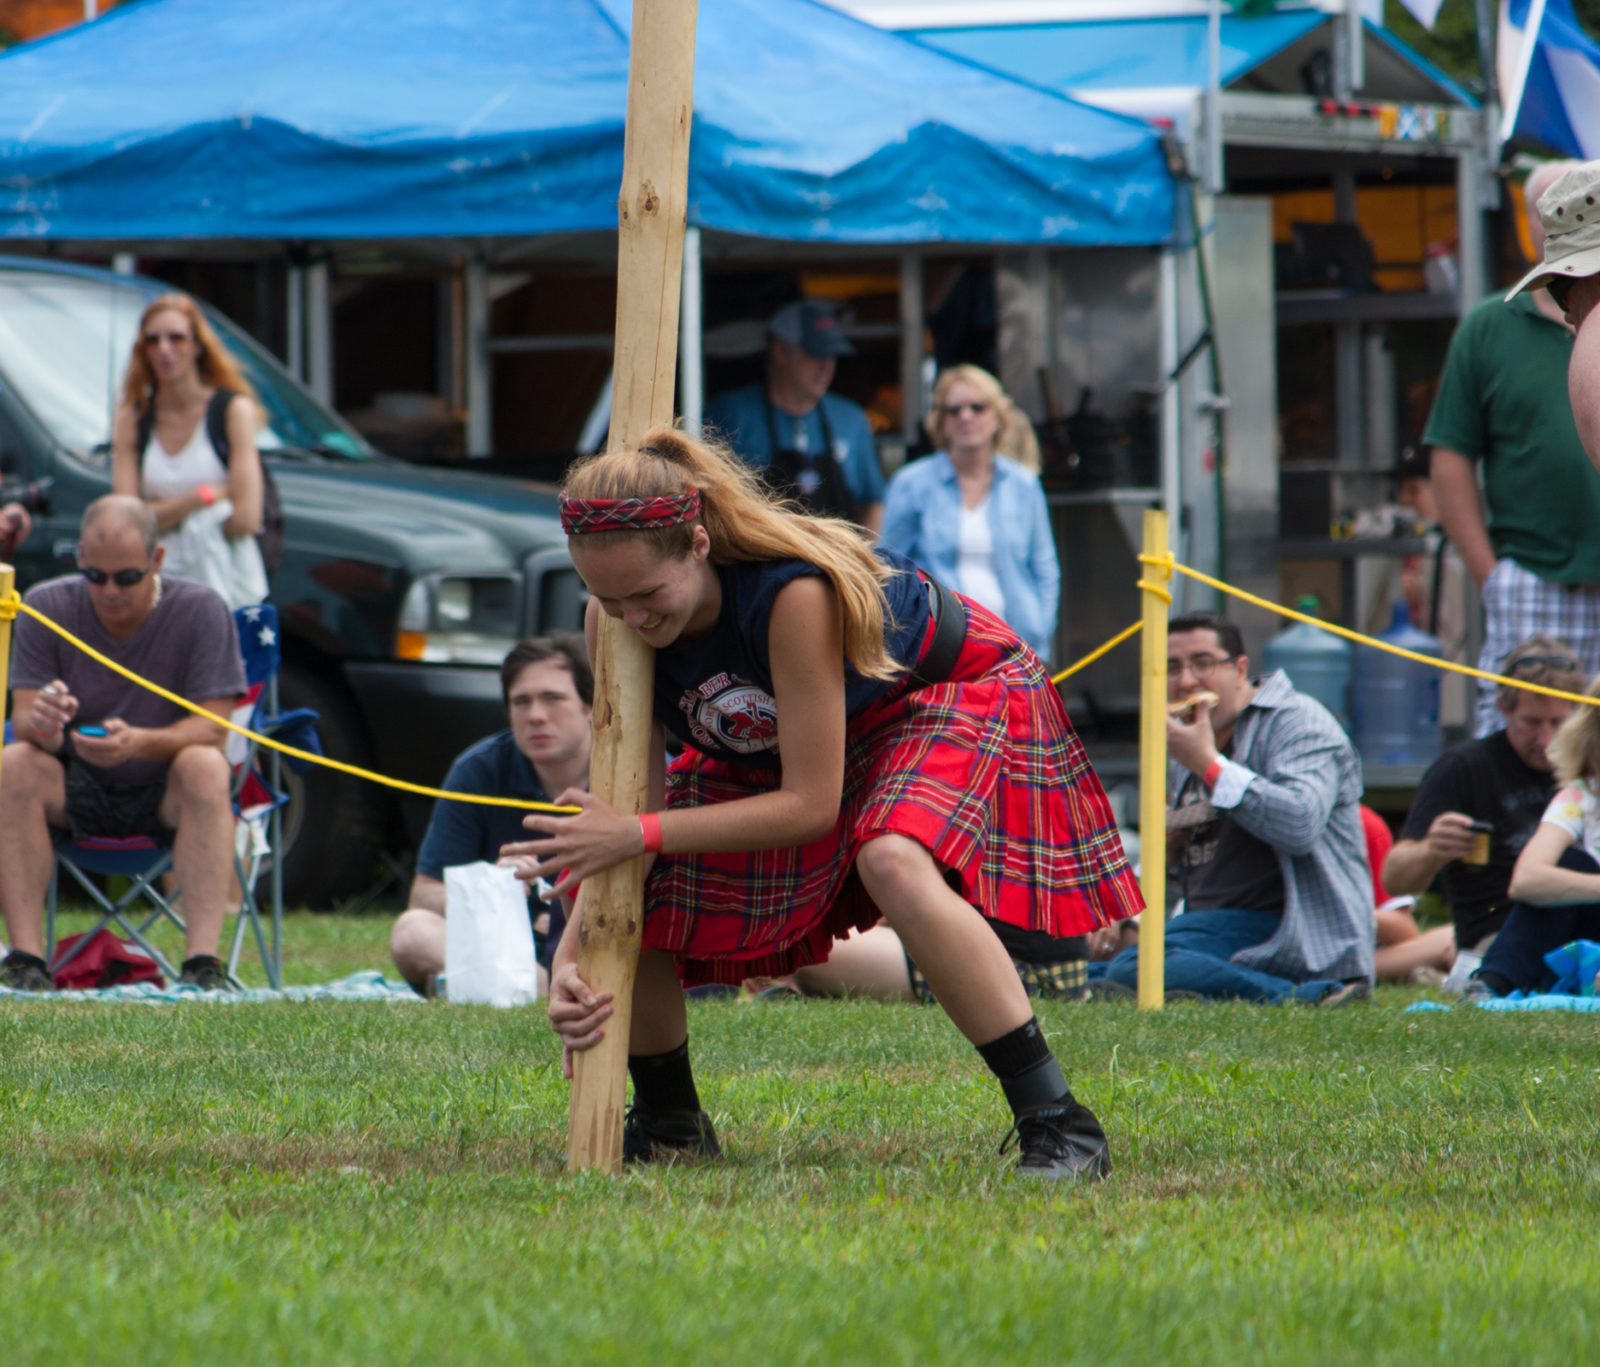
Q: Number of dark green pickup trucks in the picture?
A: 1